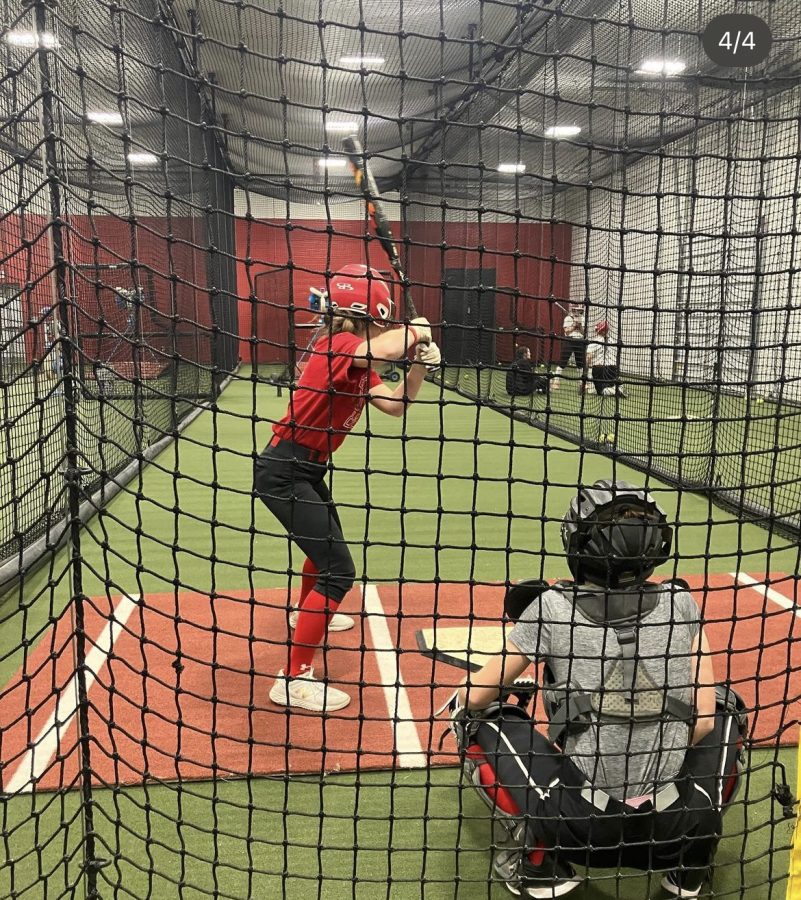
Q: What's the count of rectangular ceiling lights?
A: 9